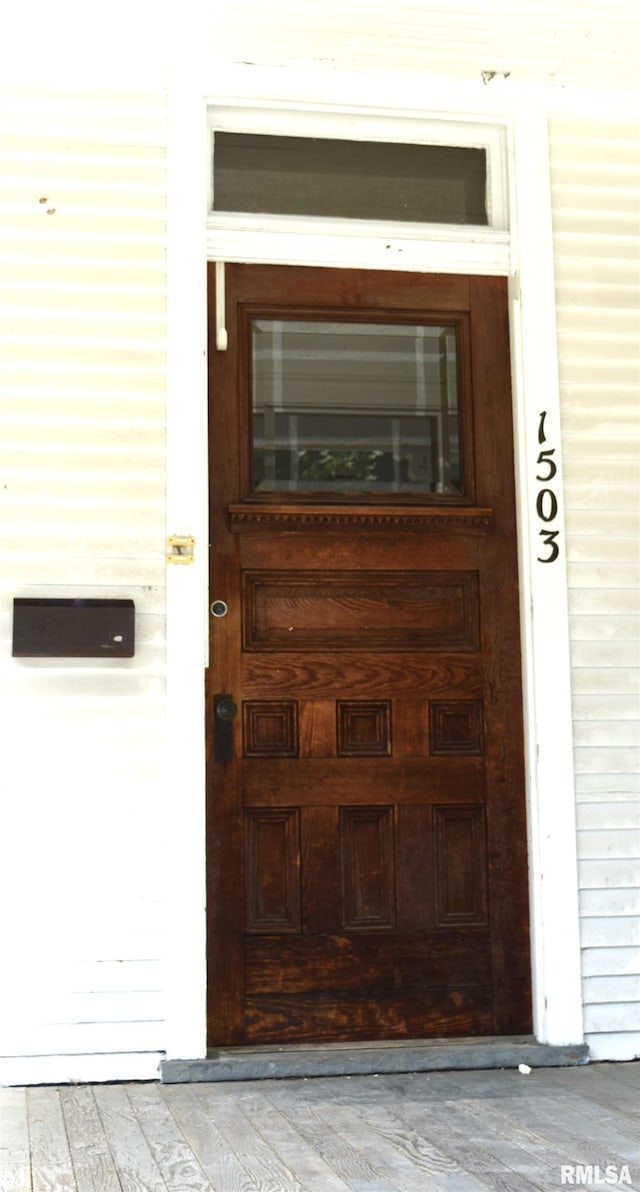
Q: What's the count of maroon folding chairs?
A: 0